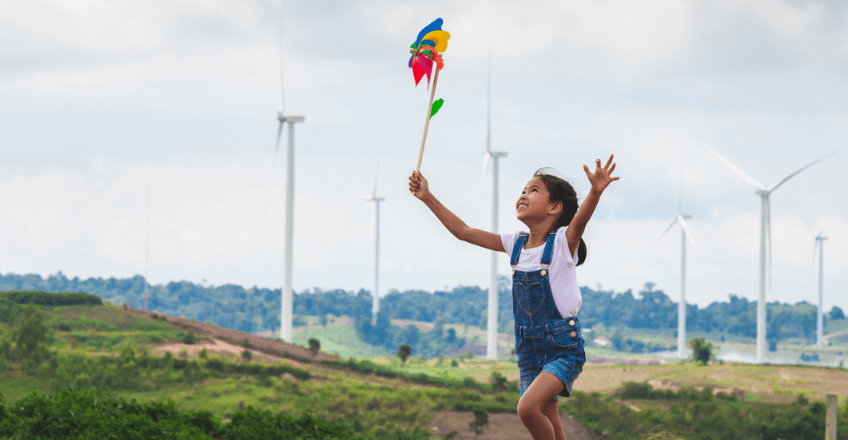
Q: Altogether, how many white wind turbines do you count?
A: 6